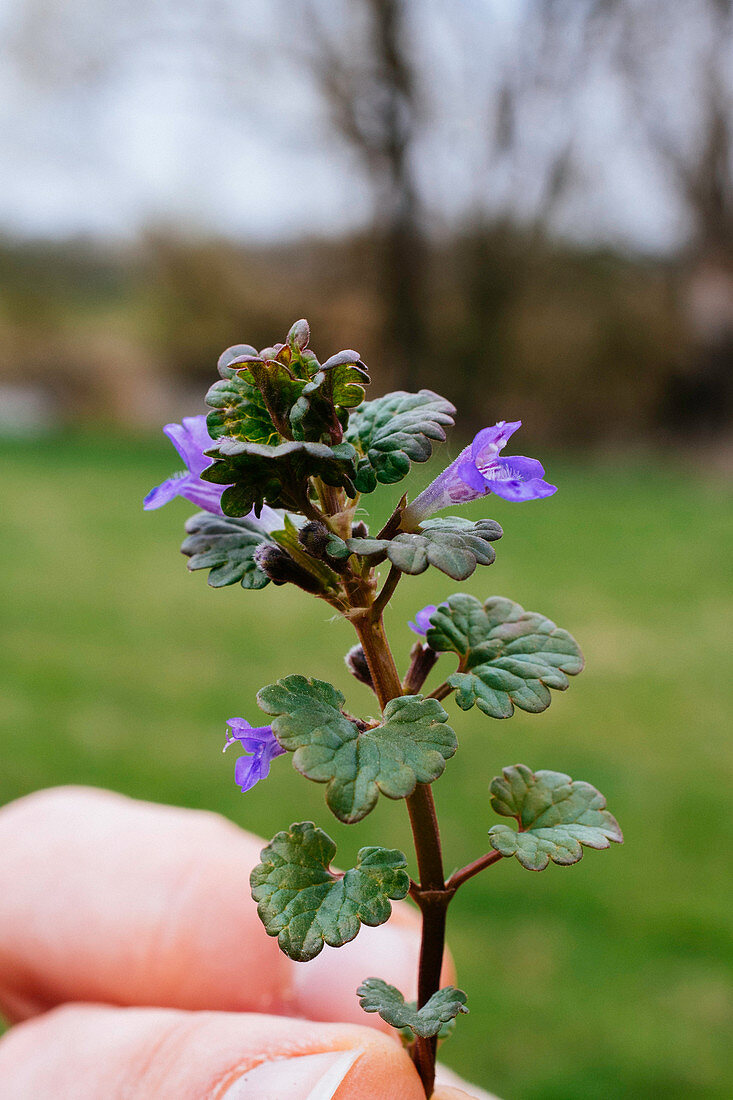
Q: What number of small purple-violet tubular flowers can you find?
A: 4